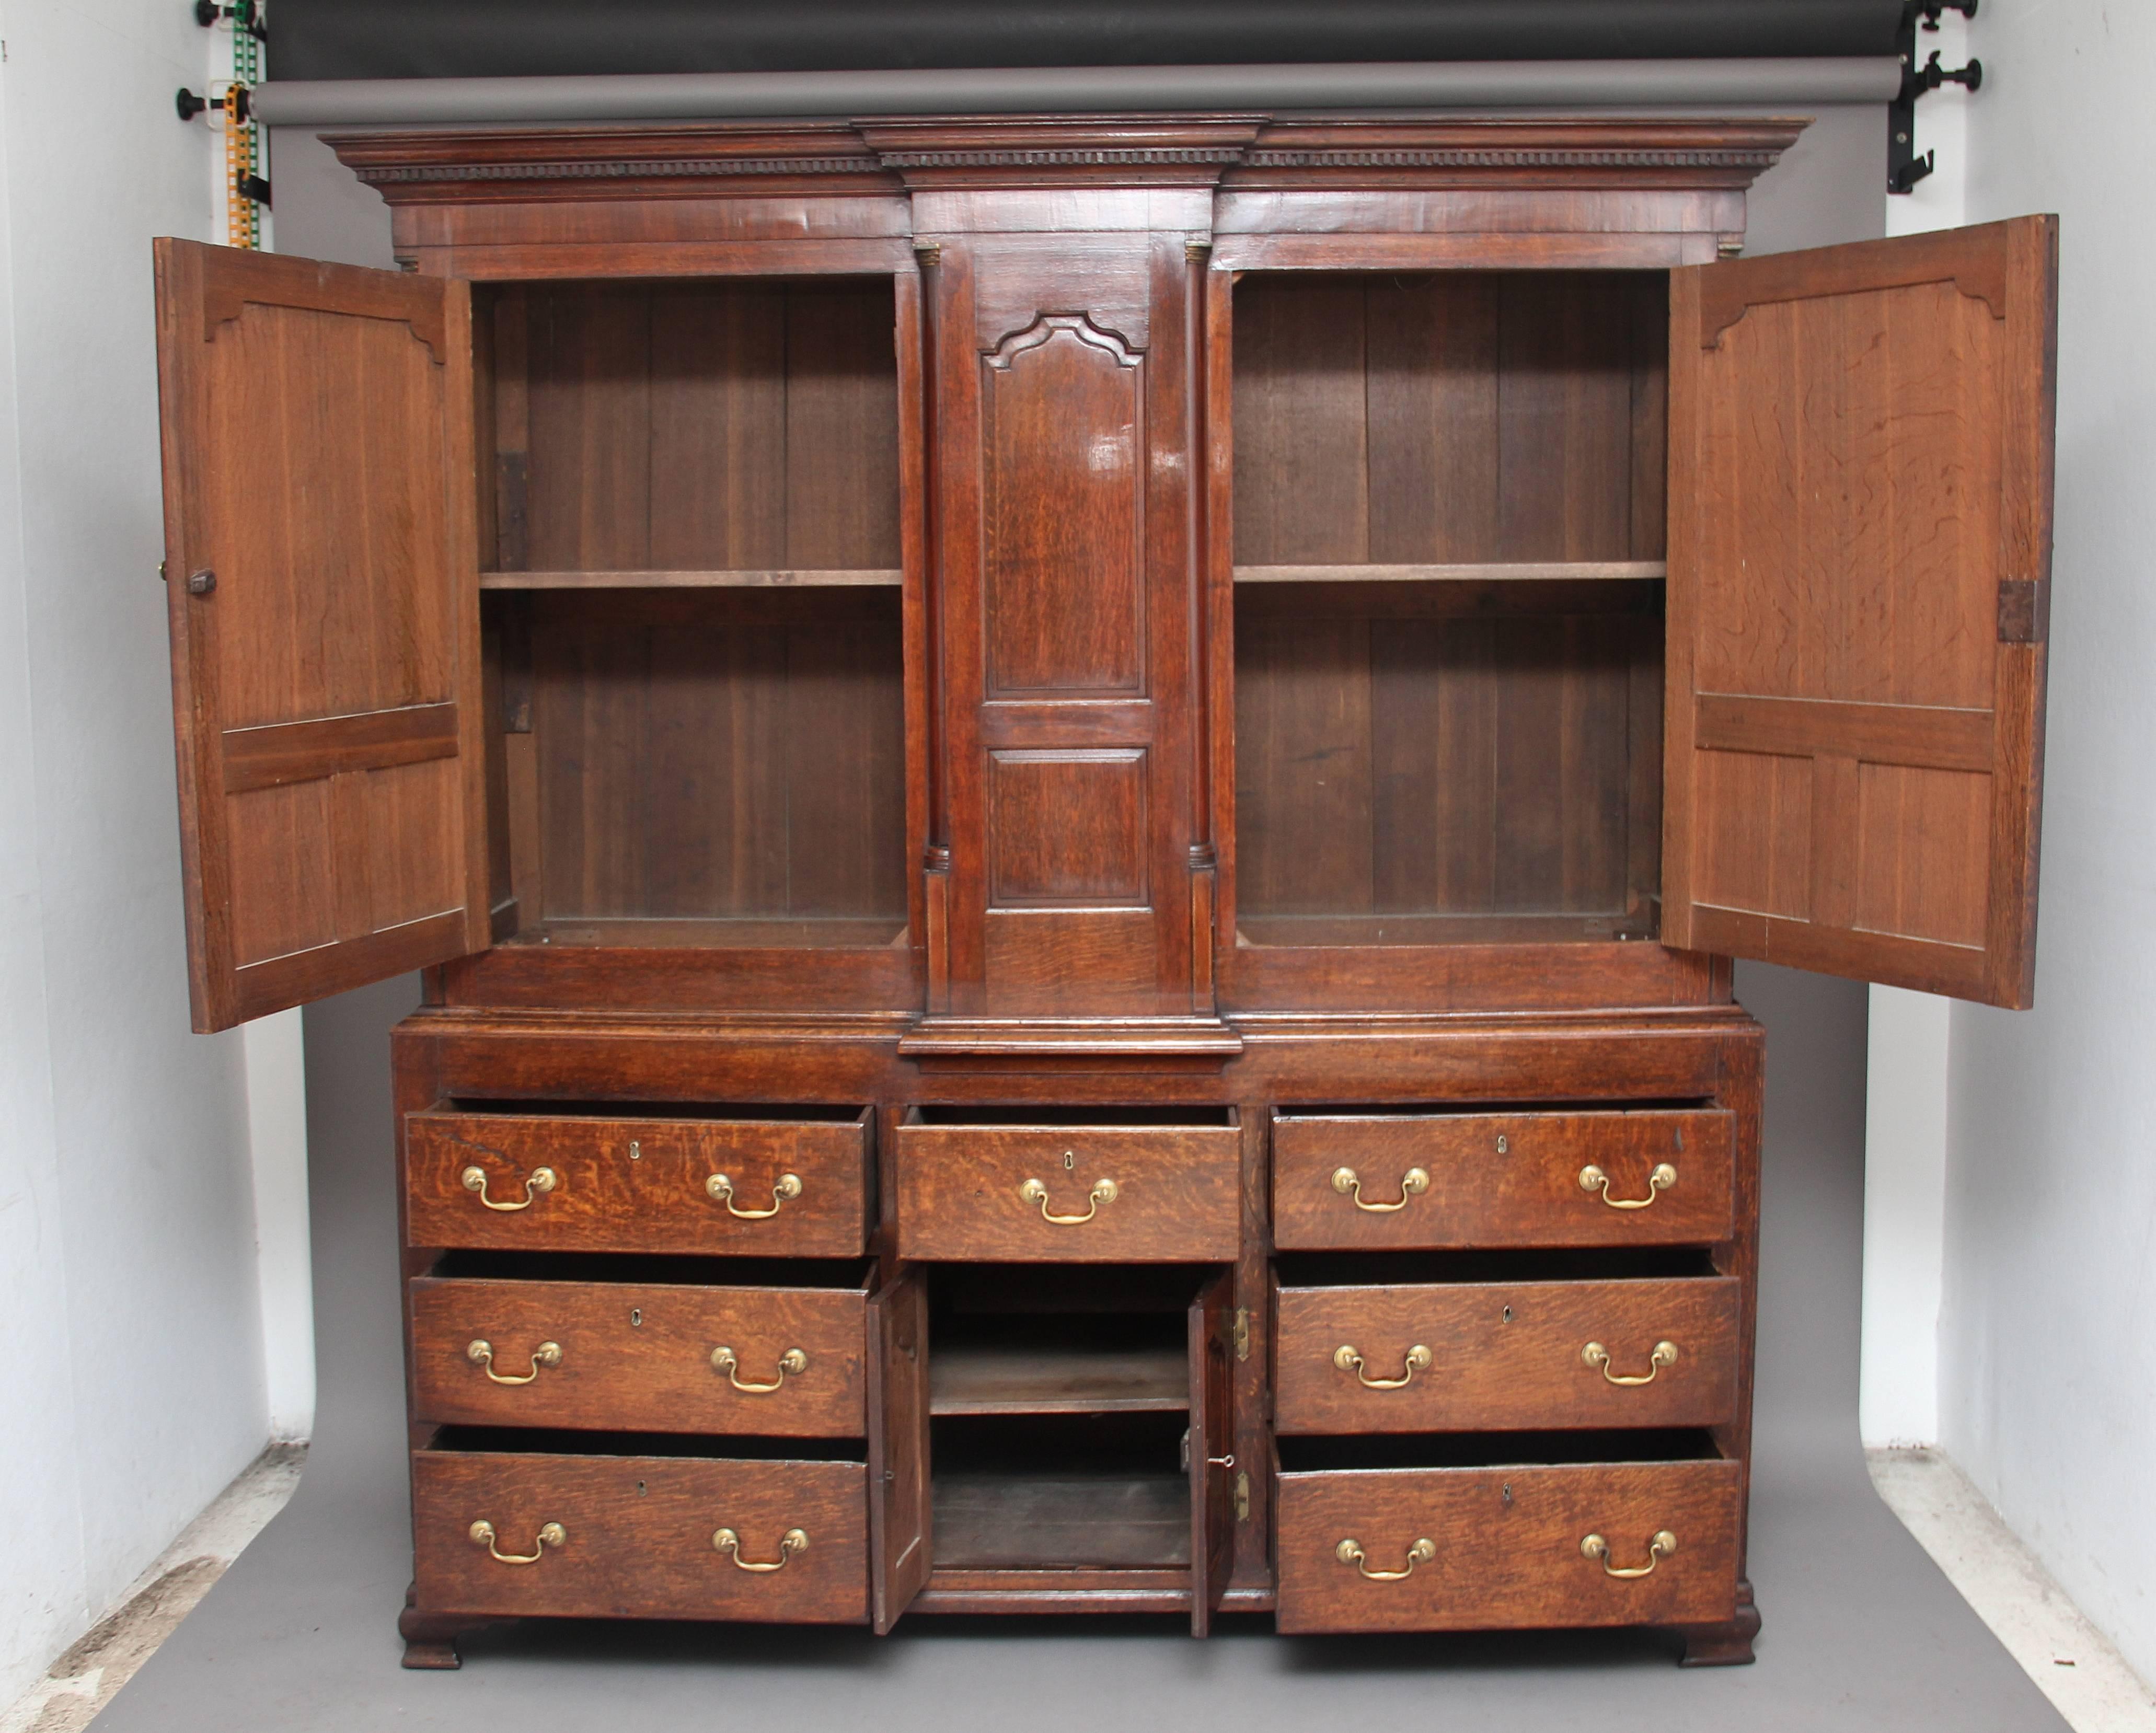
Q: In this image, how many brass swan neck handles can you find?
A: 13